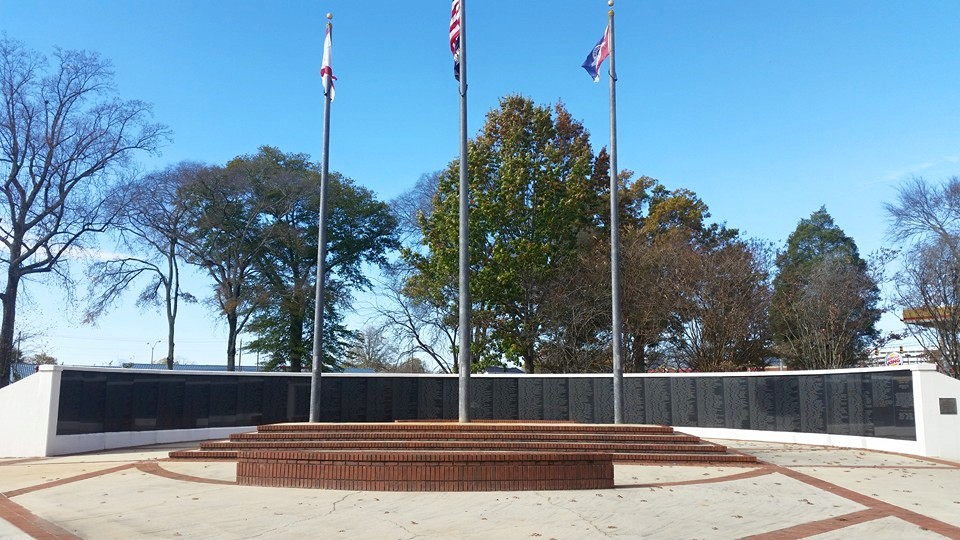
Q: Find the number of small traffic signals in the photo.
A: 2